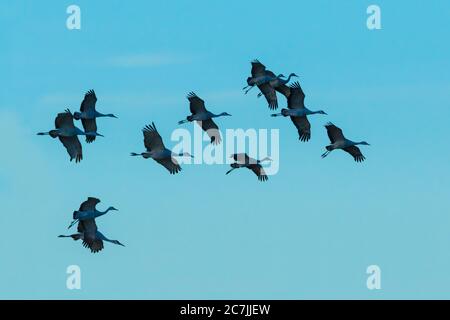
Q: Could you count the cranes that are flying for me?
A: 11